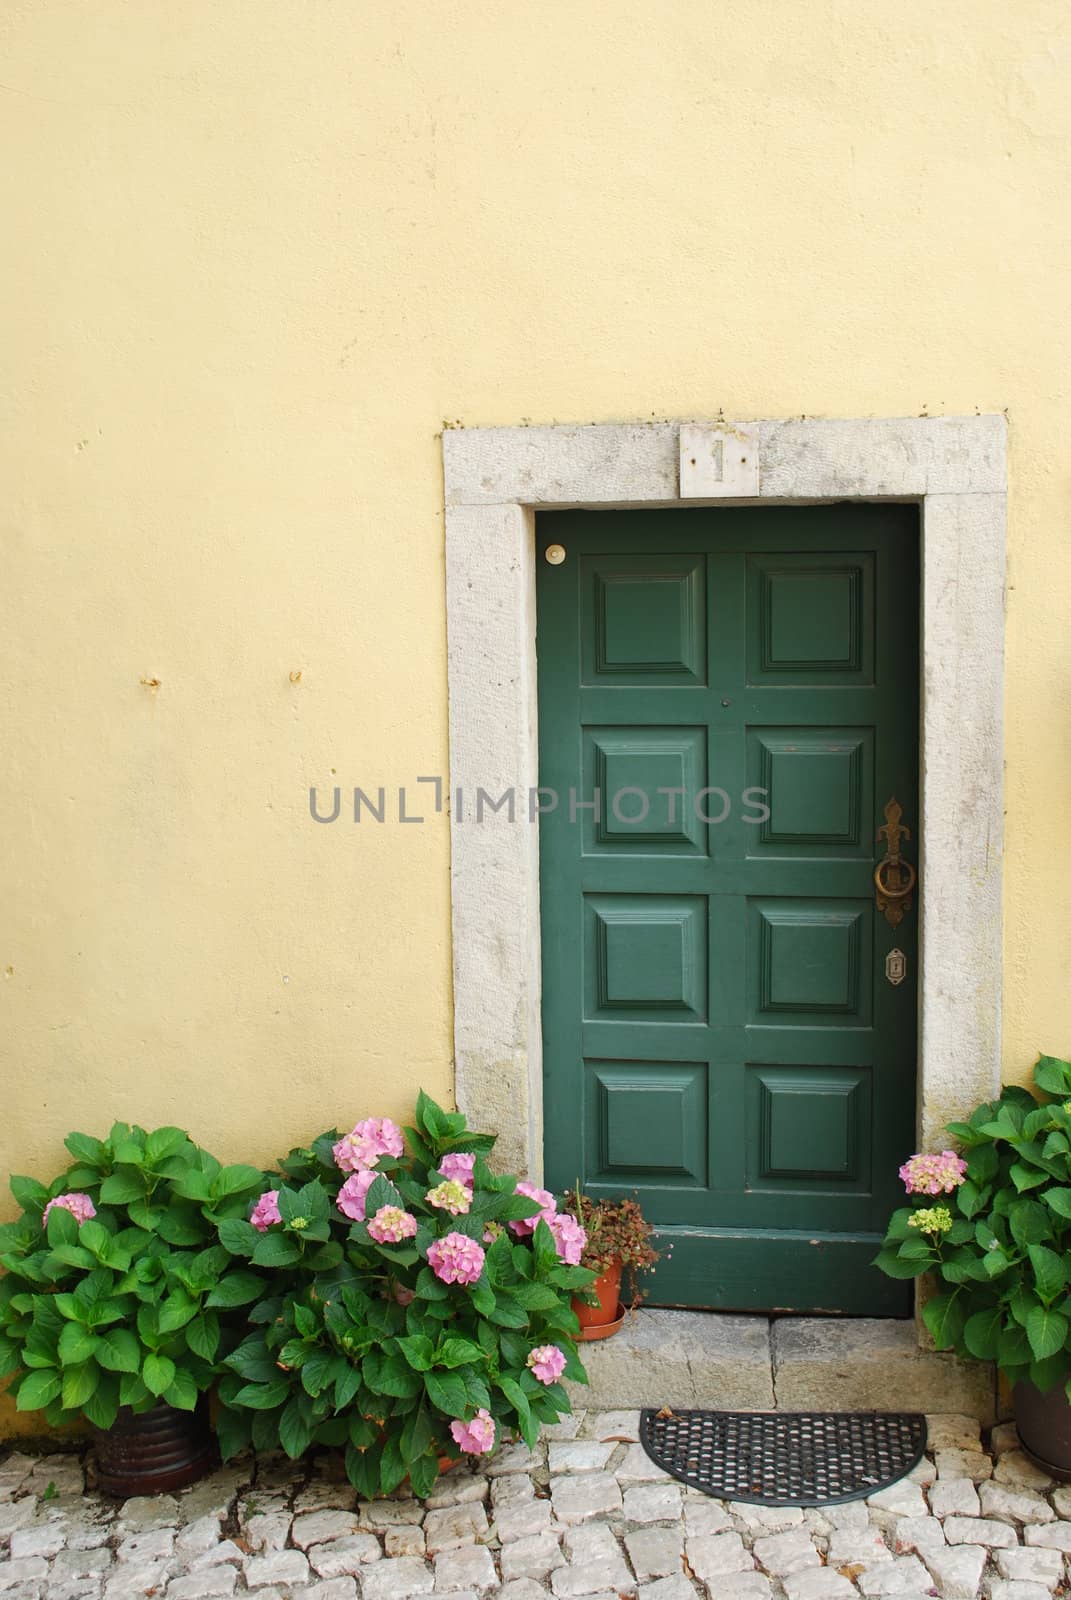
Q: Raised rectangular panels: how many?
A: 8